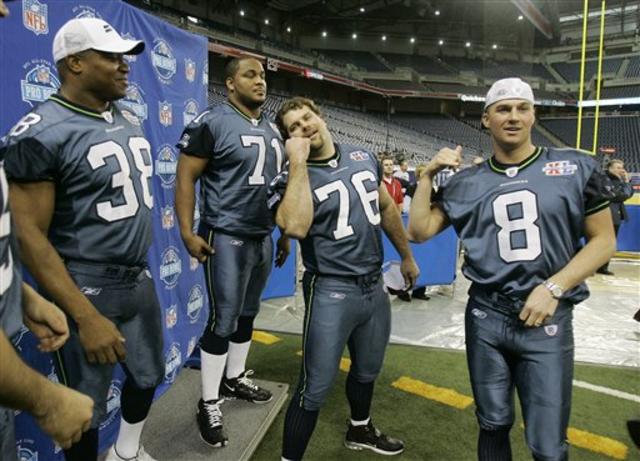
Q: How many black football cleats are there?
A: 3